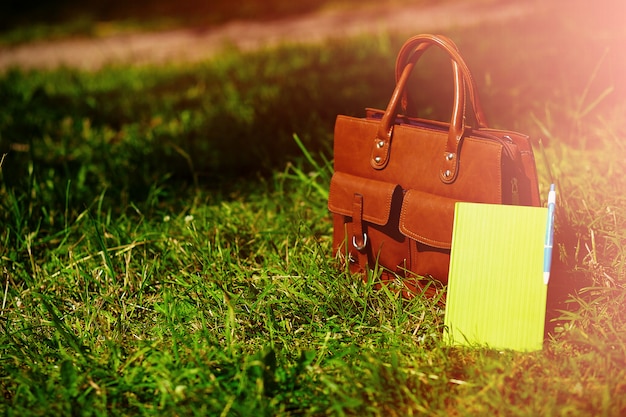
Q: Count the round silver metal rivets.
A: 4